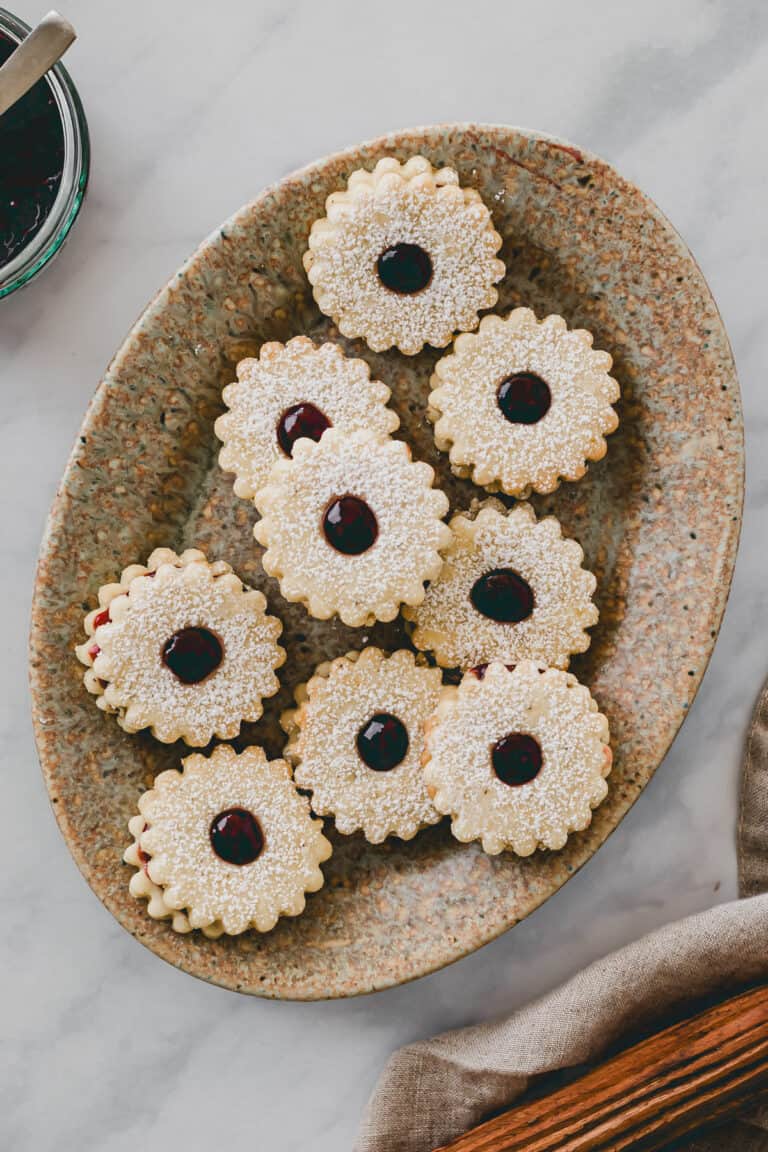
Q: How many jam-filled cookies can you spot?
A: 9